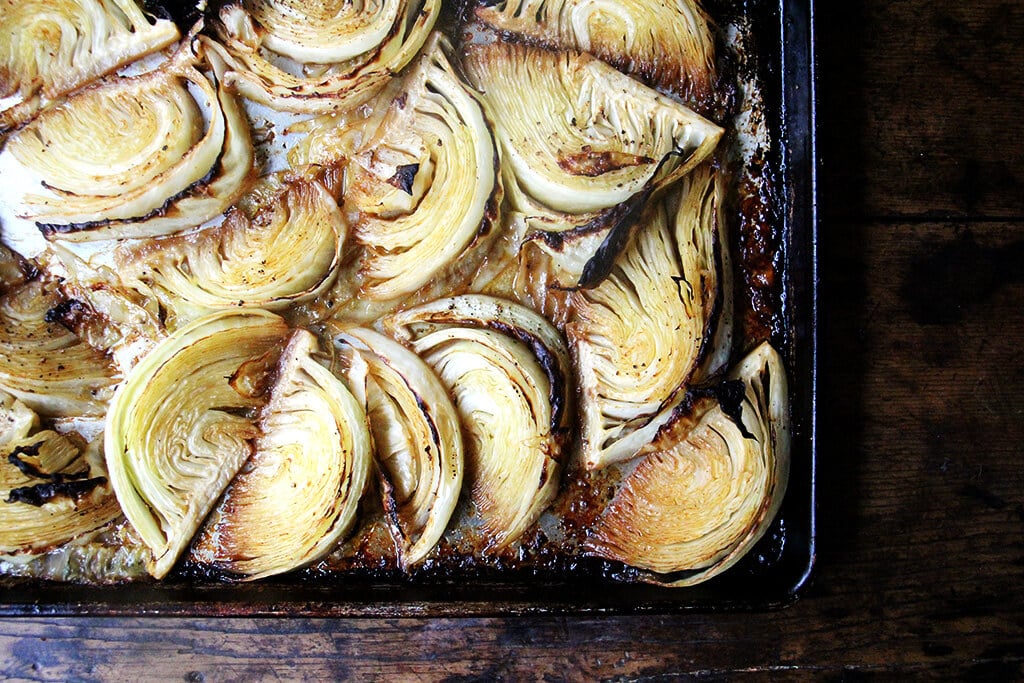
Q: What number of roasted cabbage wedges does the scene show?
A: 15